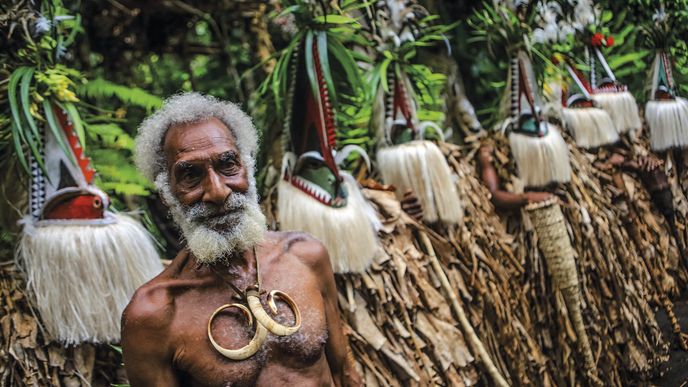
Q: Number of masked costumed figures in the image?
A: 7